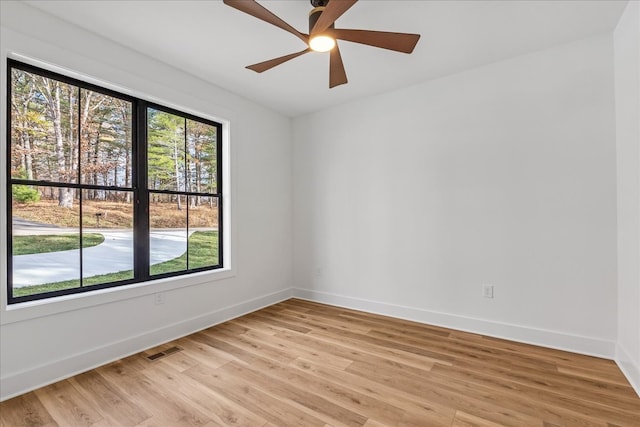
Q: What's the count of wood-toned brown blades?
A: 5